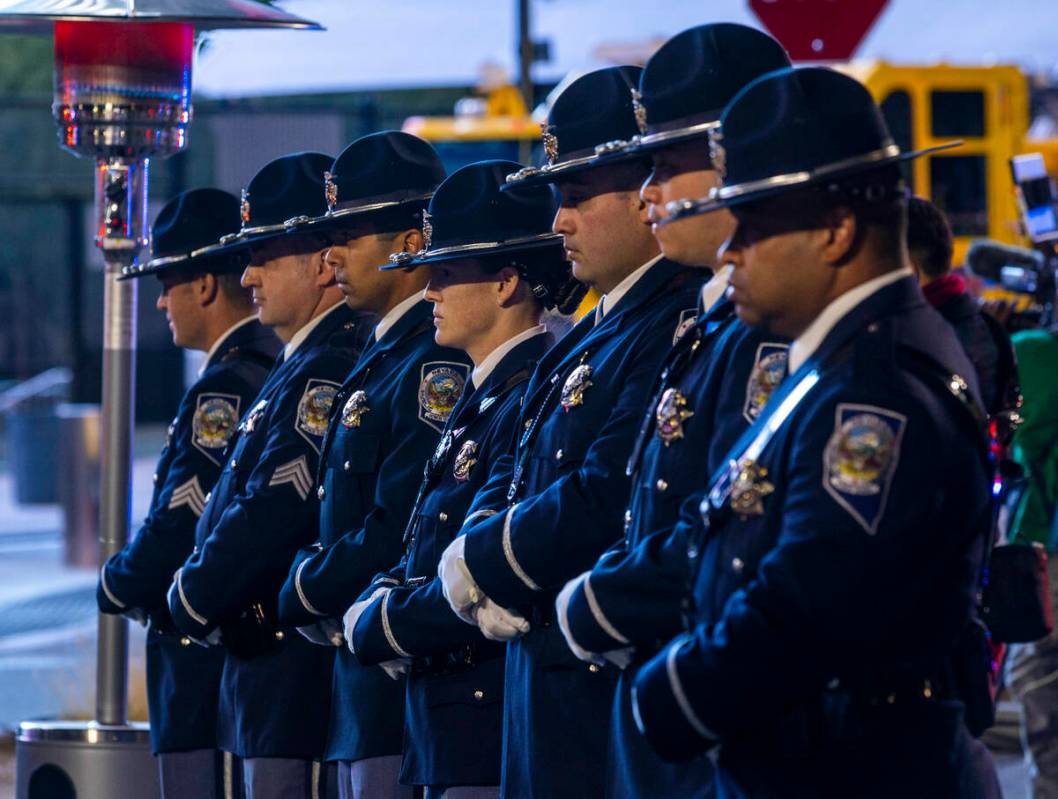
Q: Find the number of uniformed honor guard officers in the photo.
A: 7